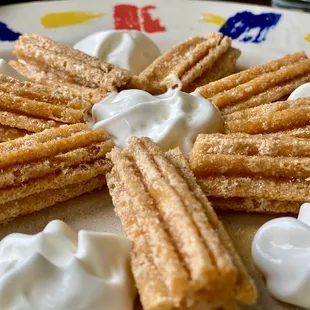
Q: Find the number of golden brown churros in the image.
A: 8